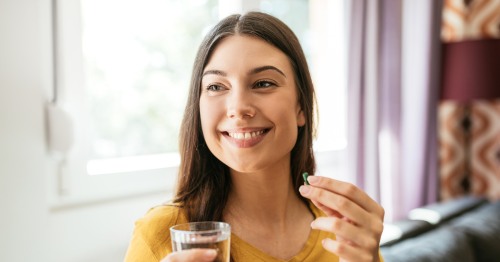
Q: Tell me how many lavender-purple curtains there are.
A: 1